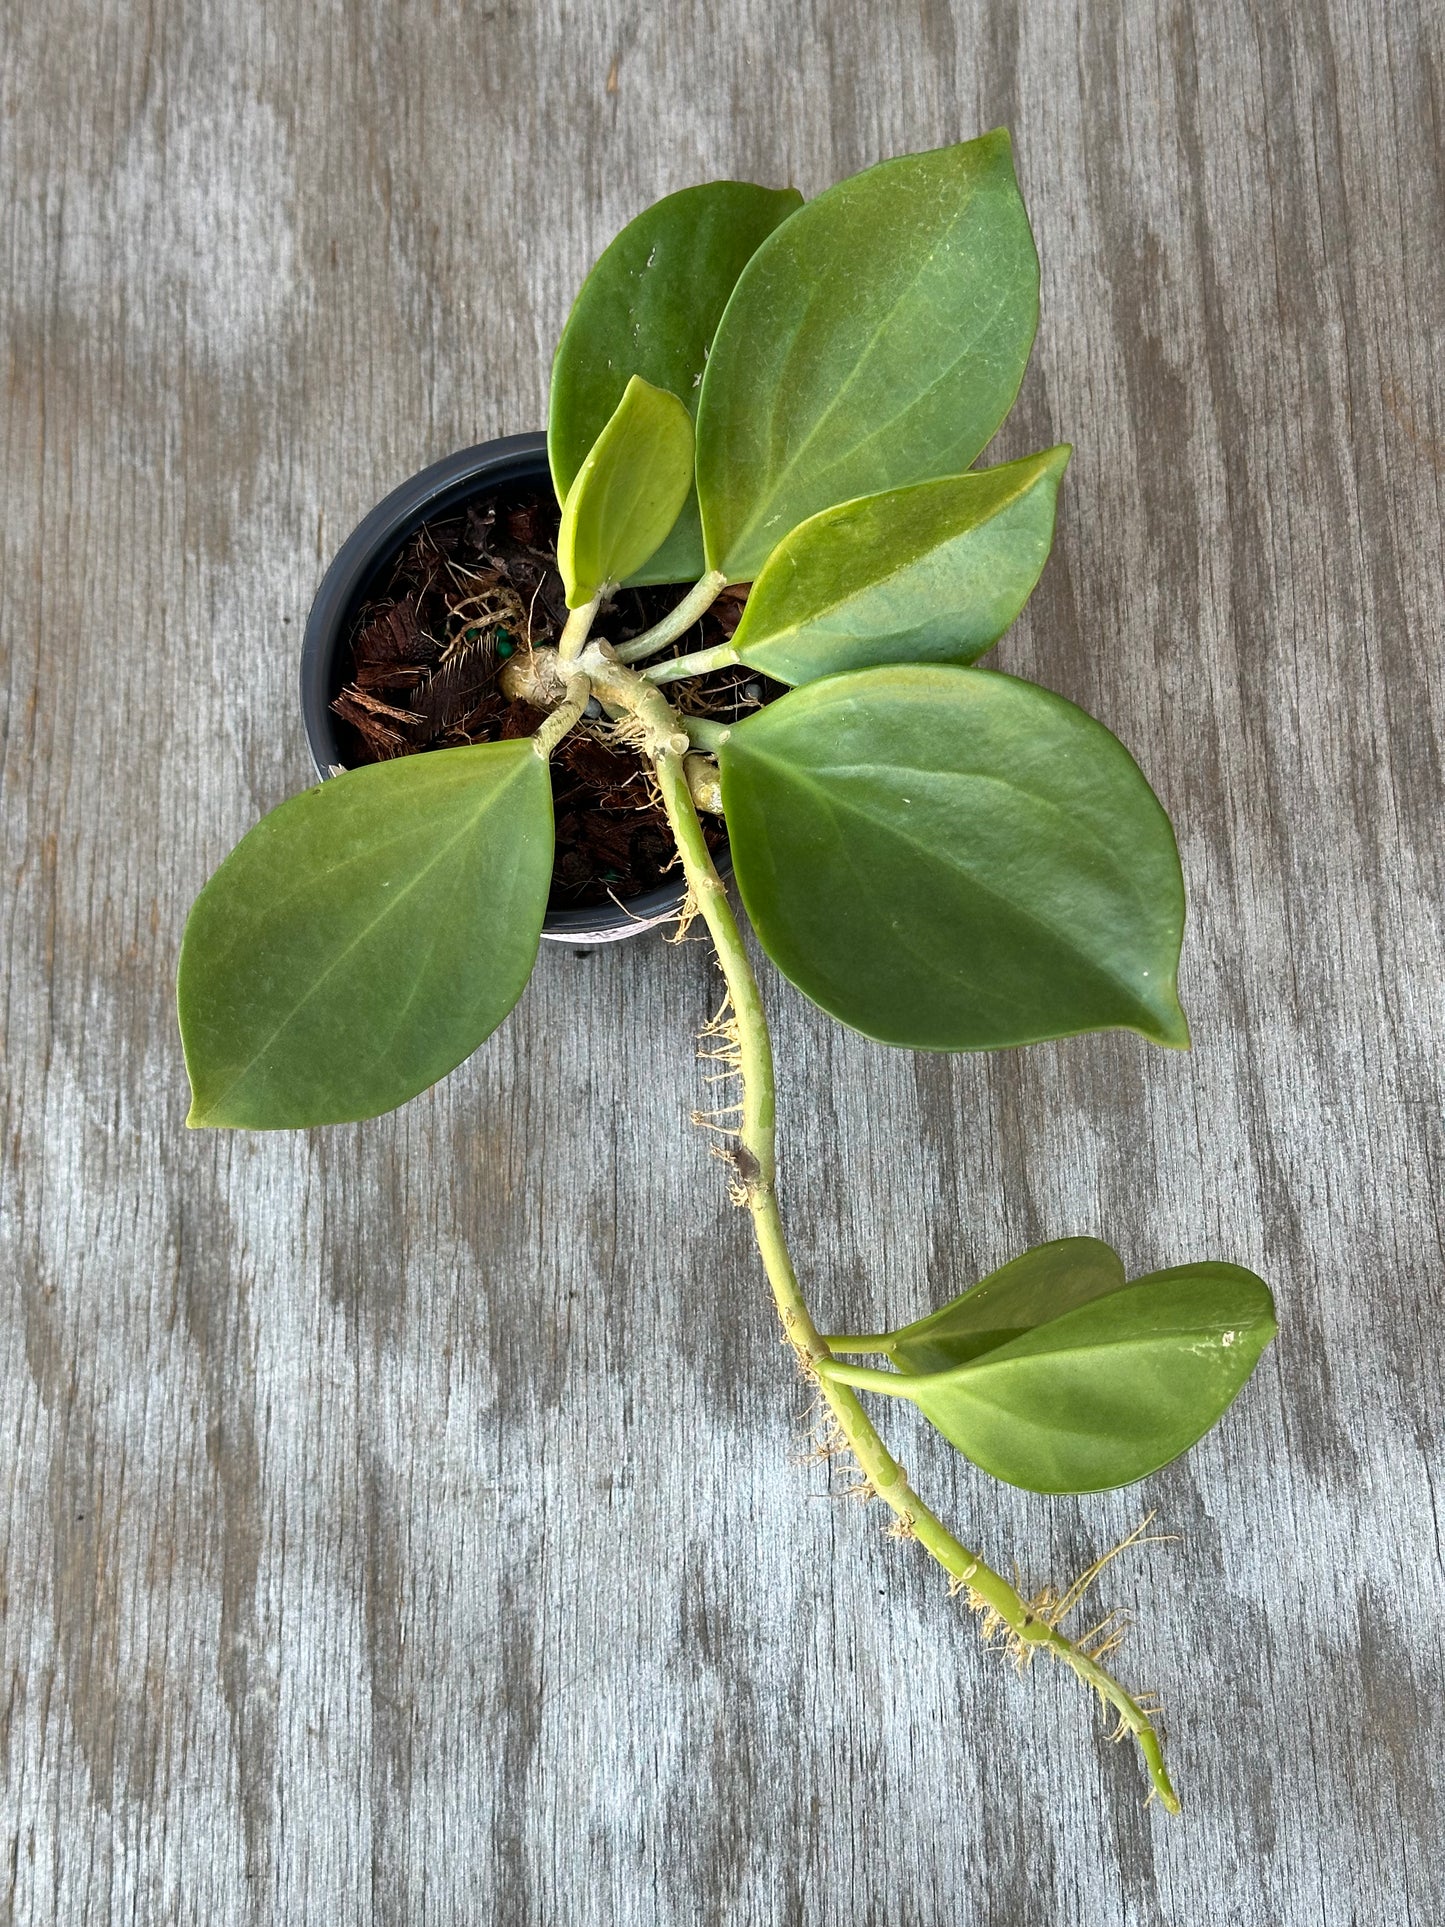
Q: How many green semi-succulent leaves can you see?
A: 8